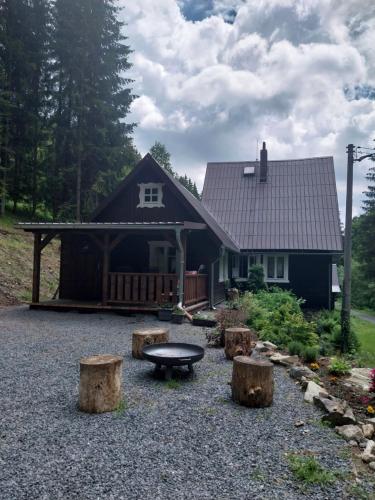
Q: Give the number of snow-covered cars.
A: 0